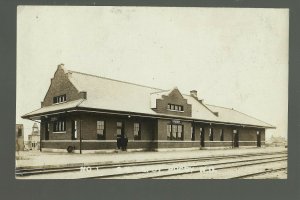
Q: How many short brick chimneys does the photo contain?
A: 1